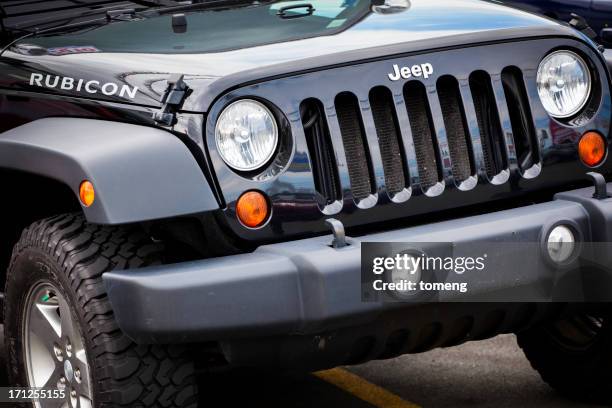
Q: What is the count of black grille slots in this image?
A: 7